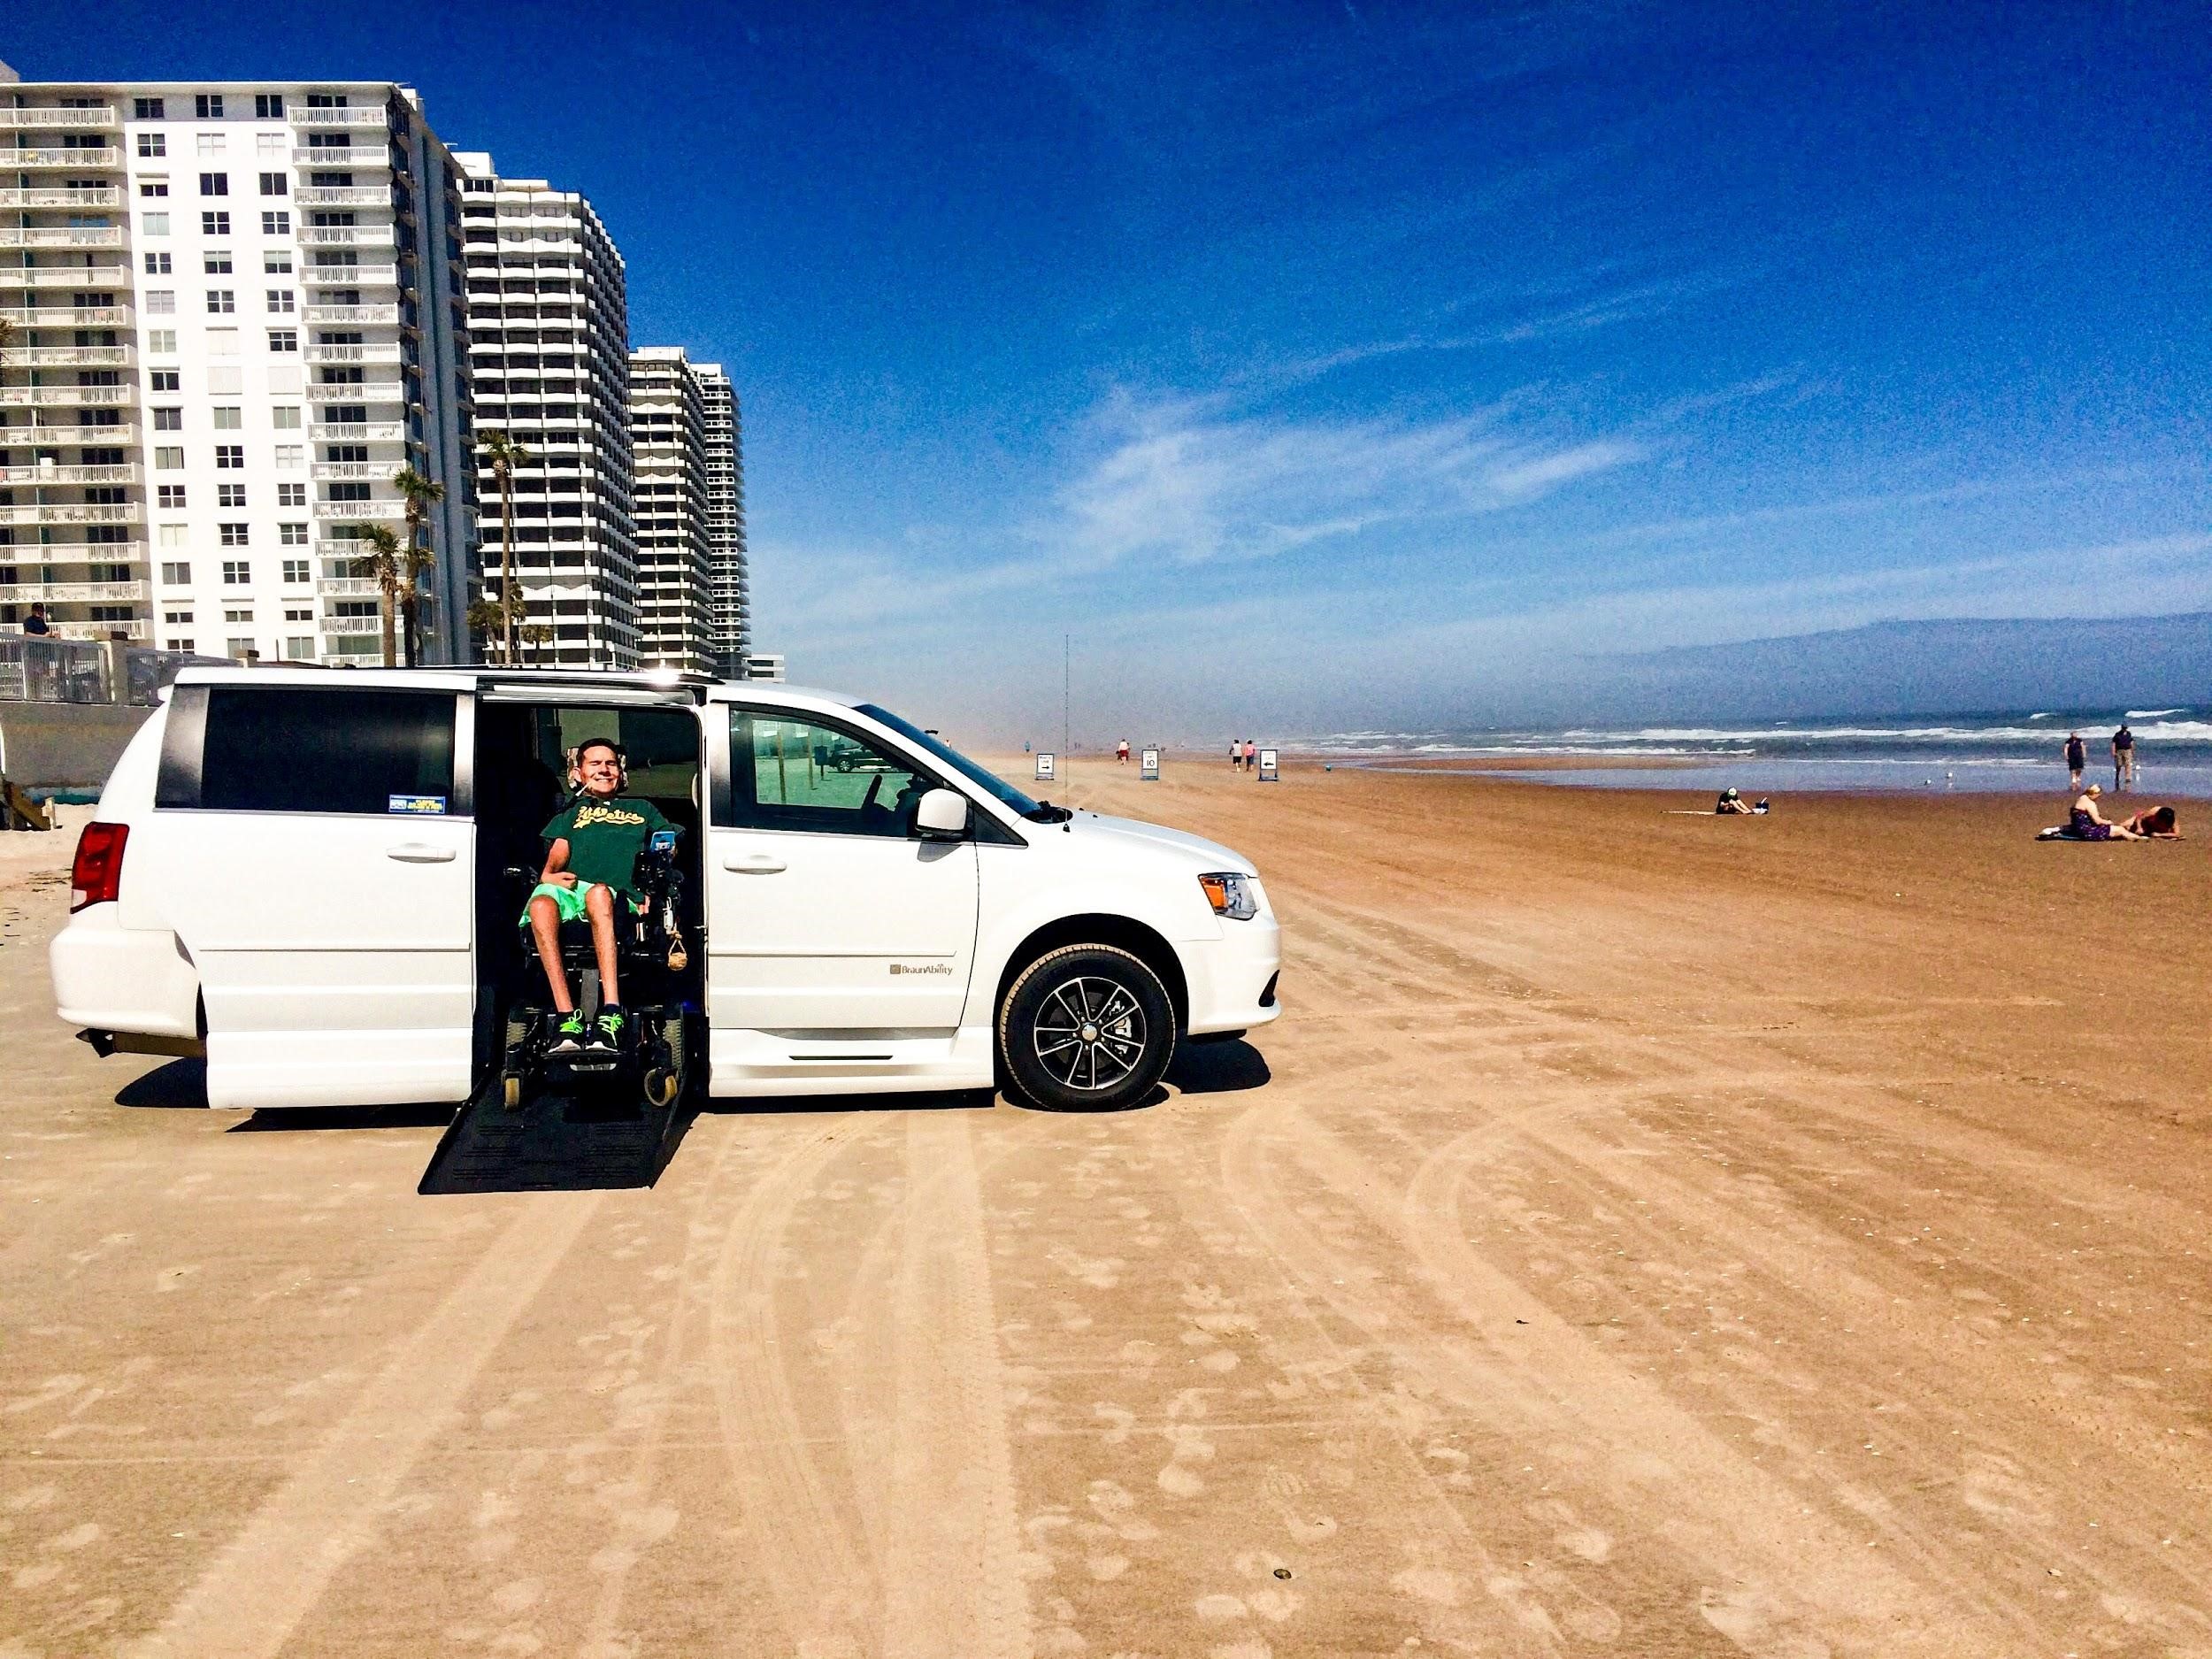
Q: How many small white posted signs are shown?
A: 3